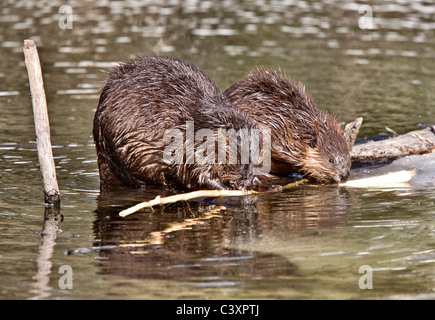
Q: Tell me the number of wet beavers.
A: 2